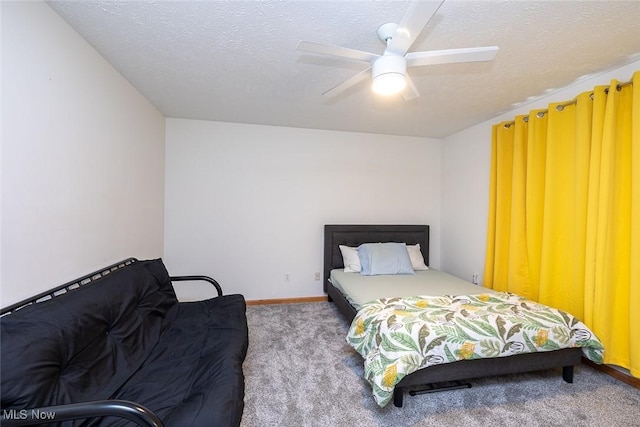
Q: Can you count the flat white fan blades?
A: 5